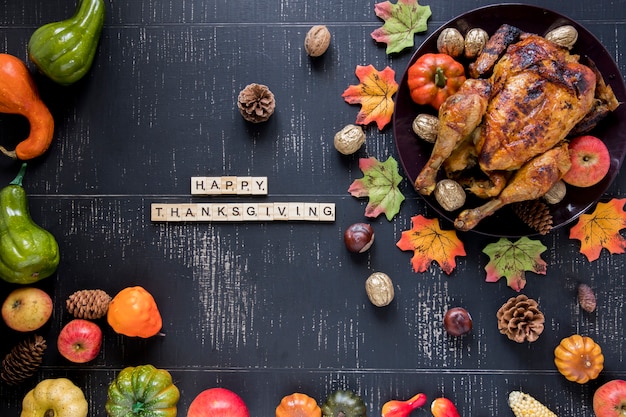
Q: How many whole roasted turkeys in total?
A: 1